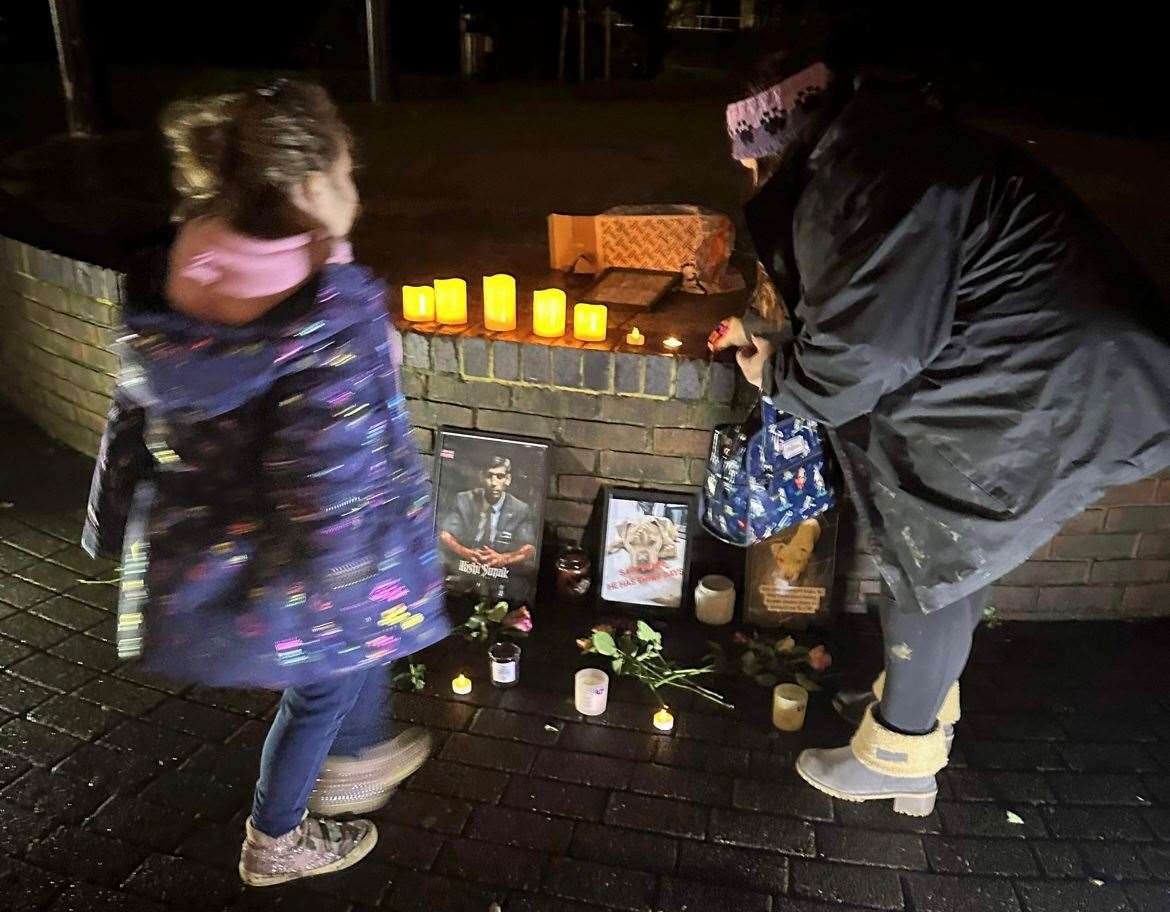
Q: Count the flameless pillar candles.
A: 5